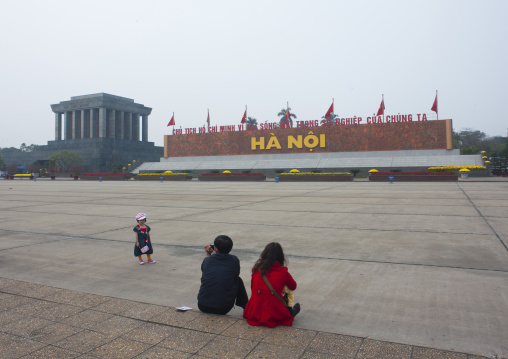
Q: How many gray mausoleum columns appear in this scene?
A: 11